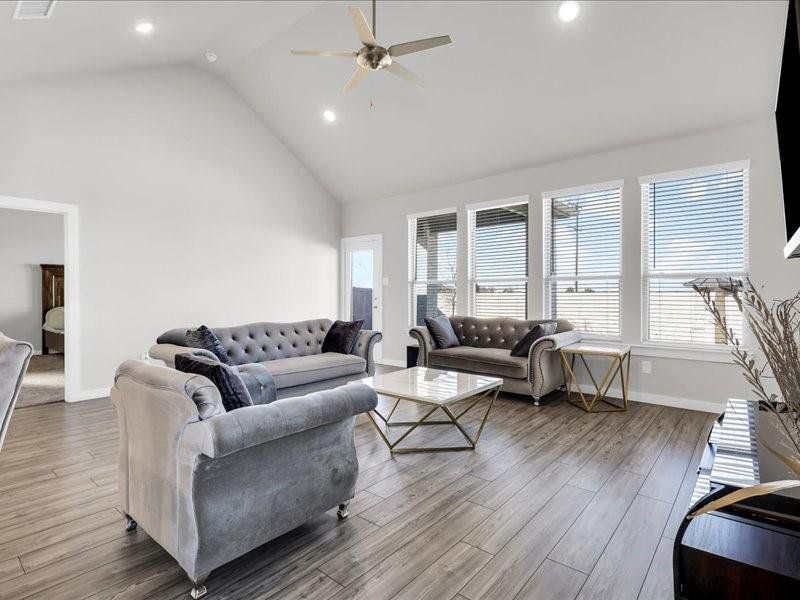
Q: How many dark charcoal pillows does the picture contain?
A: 5